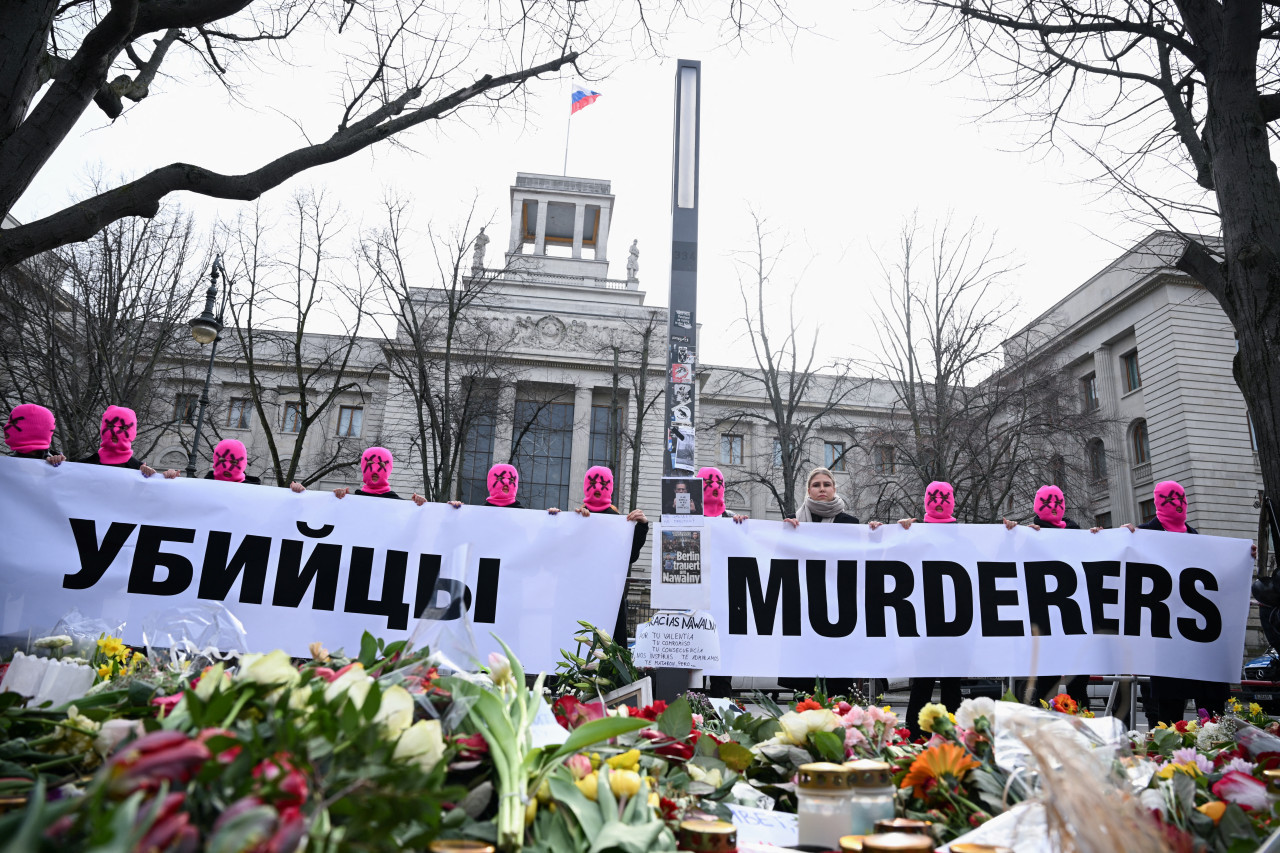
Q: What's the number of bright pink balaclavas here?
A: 10